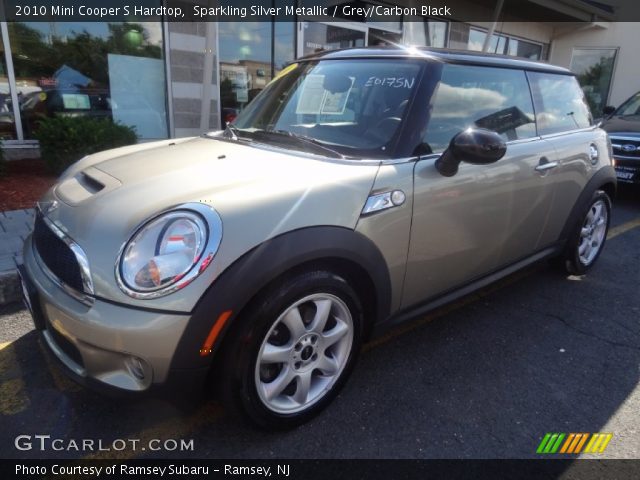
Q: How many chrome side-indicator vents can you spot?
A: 1